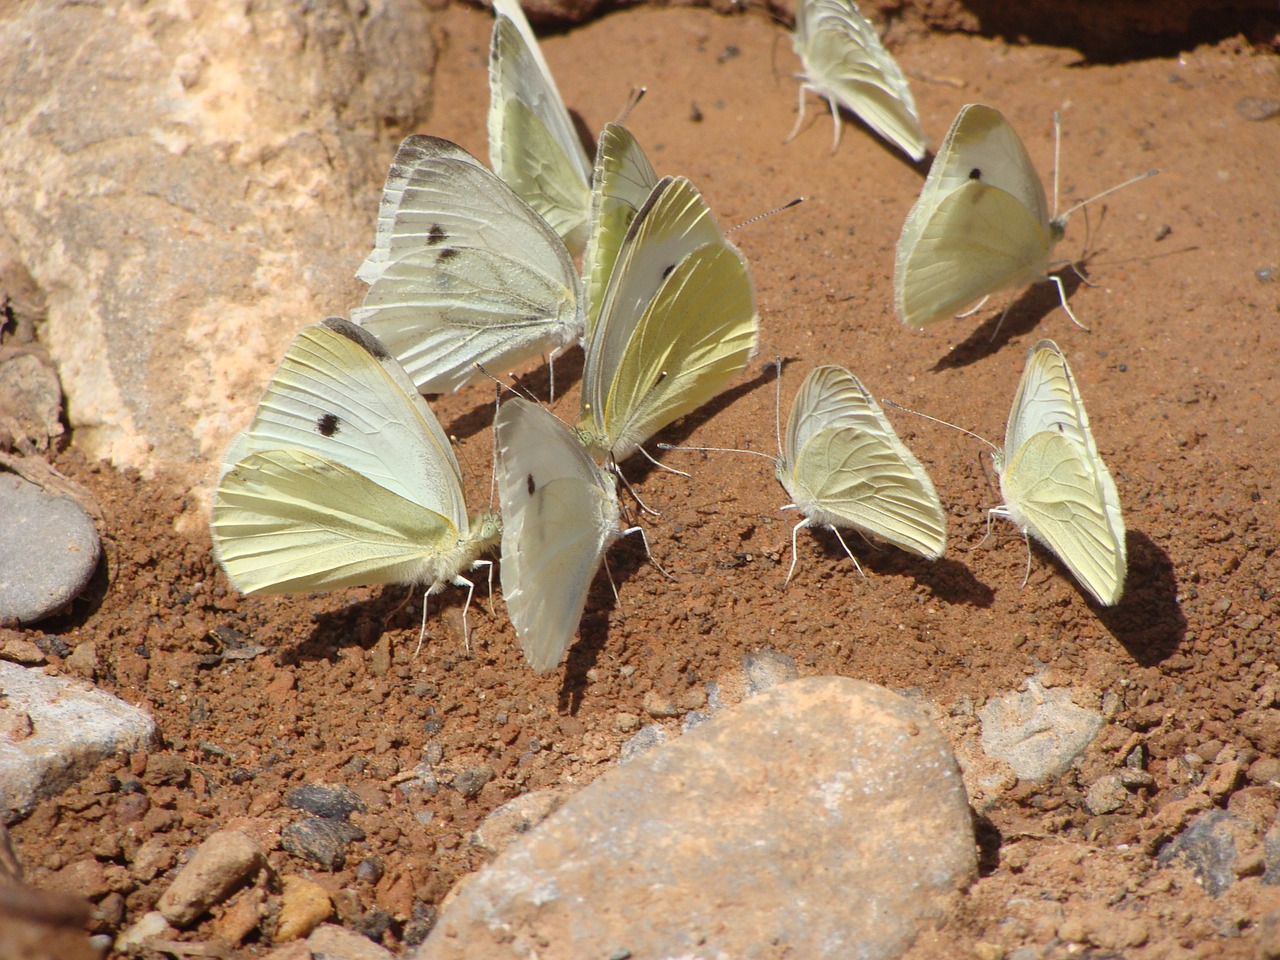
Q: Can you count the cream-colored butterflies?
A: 10